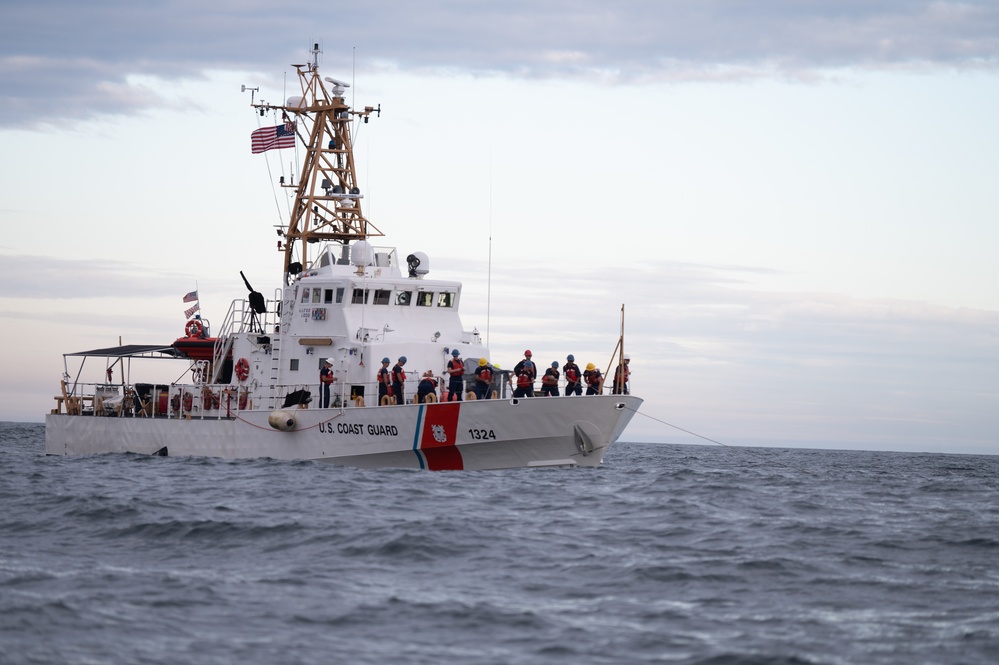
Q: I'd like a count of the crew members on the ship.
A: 12